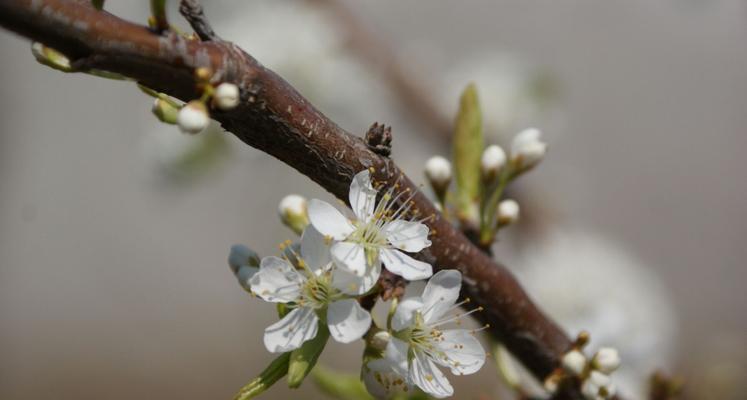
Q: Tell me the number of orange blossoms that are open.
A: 3